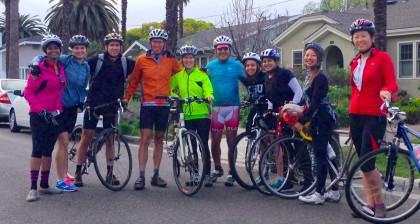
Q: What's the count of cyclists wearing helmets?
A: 10